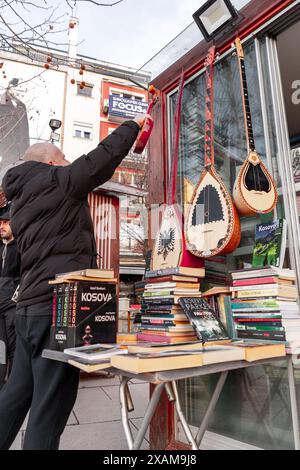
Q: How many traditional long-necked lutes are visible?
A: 3